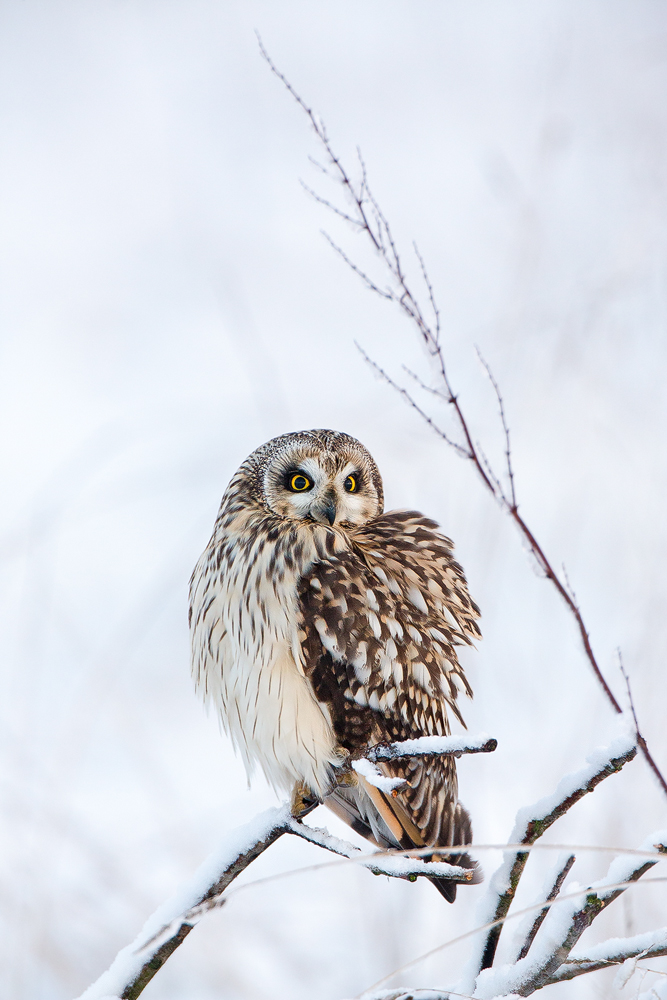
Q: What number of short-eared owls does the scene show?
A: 1